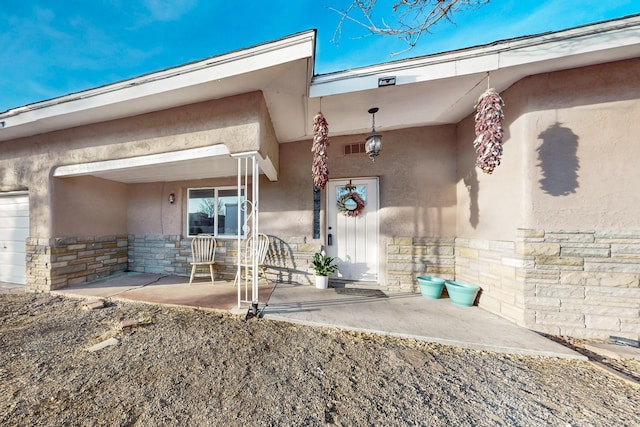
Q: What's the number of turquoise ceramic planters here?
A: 2